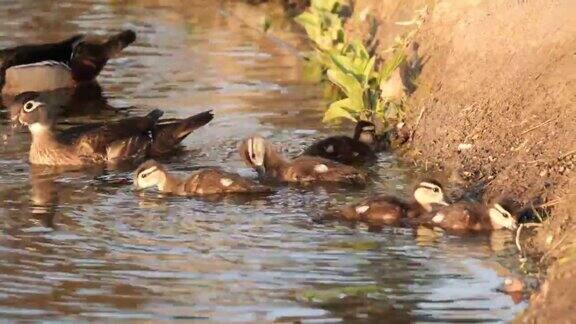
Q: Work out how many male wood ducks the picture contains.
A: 1